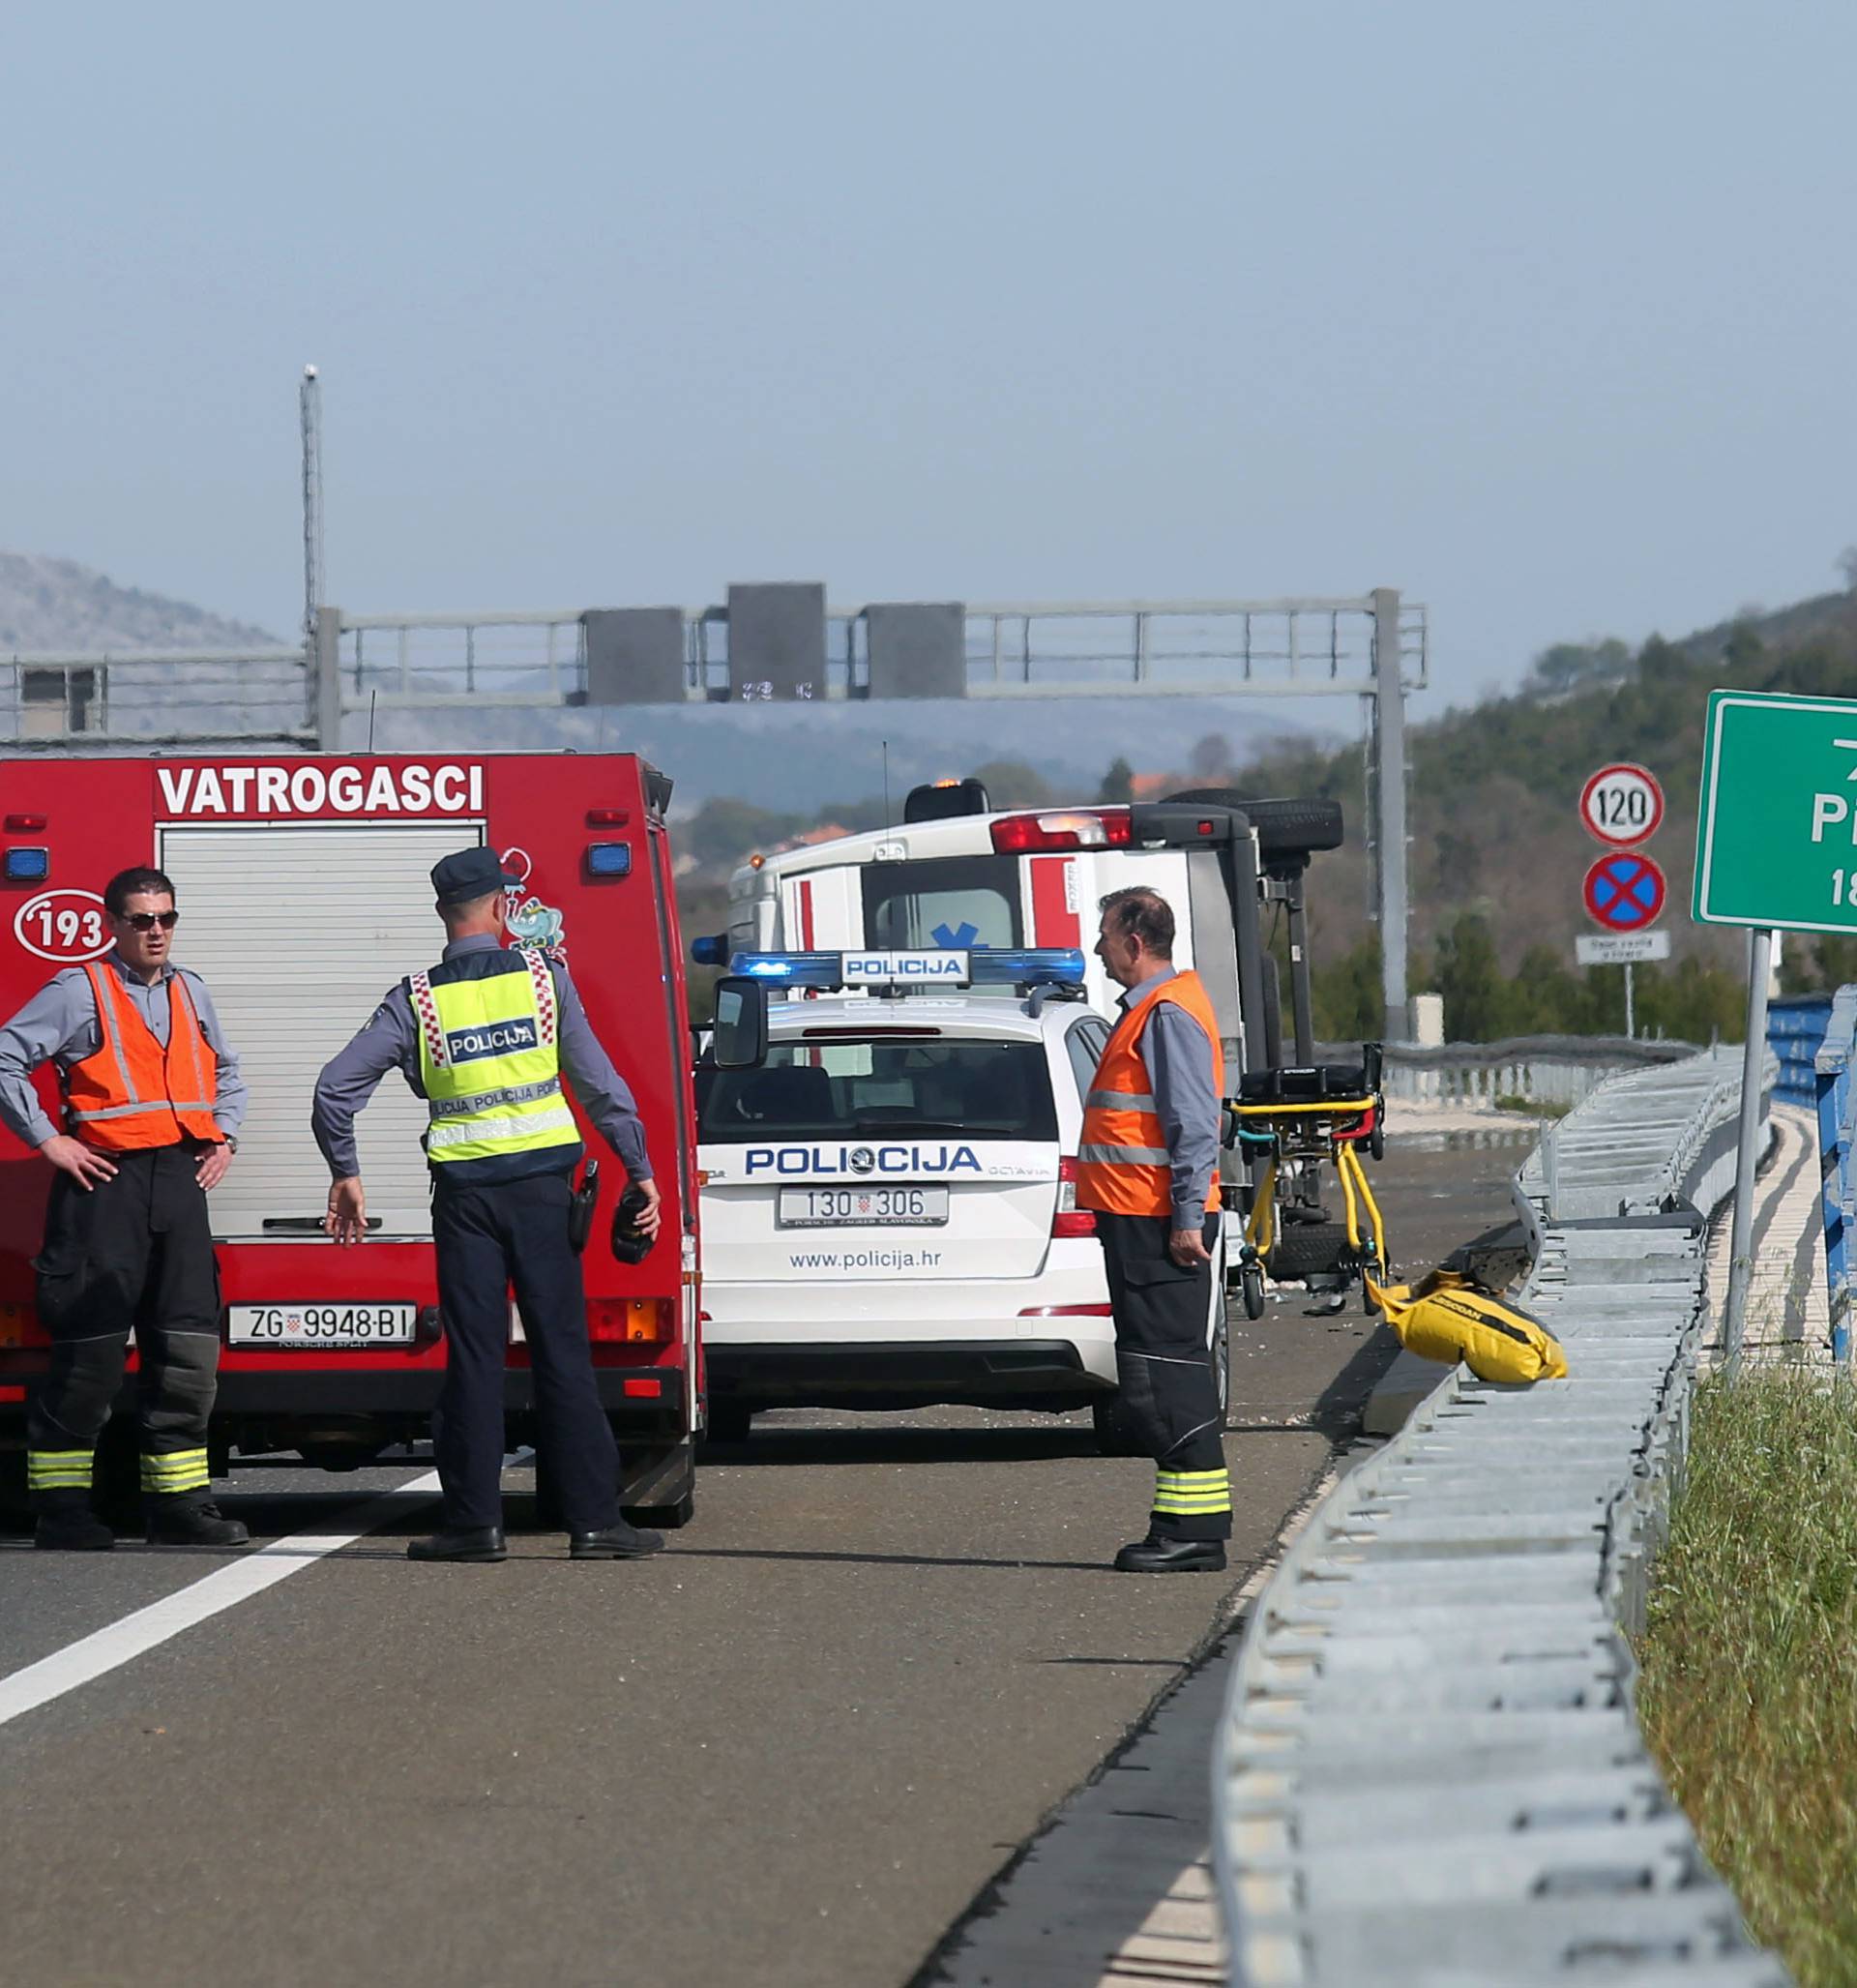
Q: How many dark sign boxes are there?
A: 3